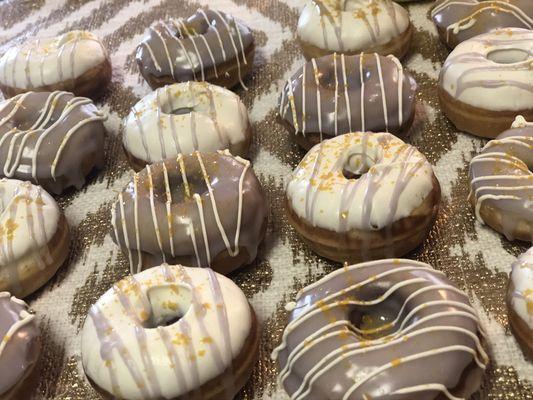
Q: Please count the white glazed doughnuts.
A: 8